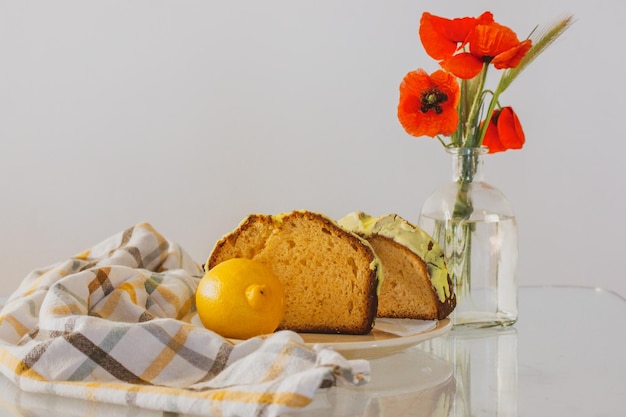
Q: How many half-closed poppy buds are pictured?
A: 1